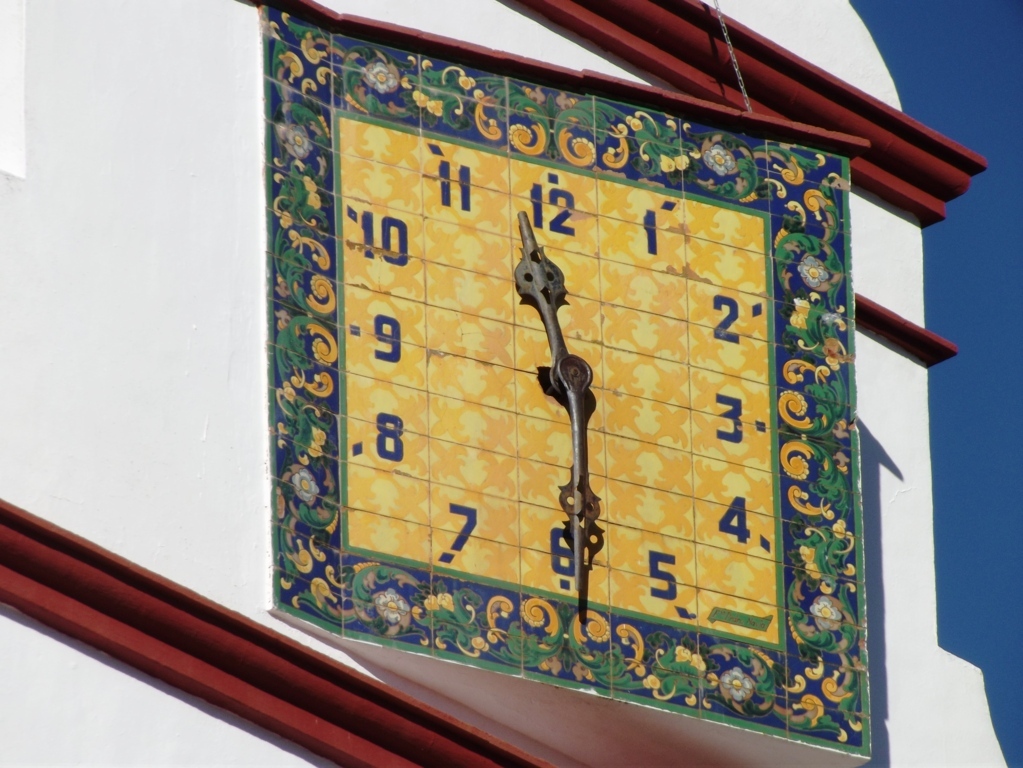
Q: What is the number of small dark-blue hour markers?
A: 12